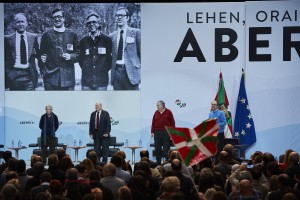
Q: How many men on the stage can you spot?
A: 4